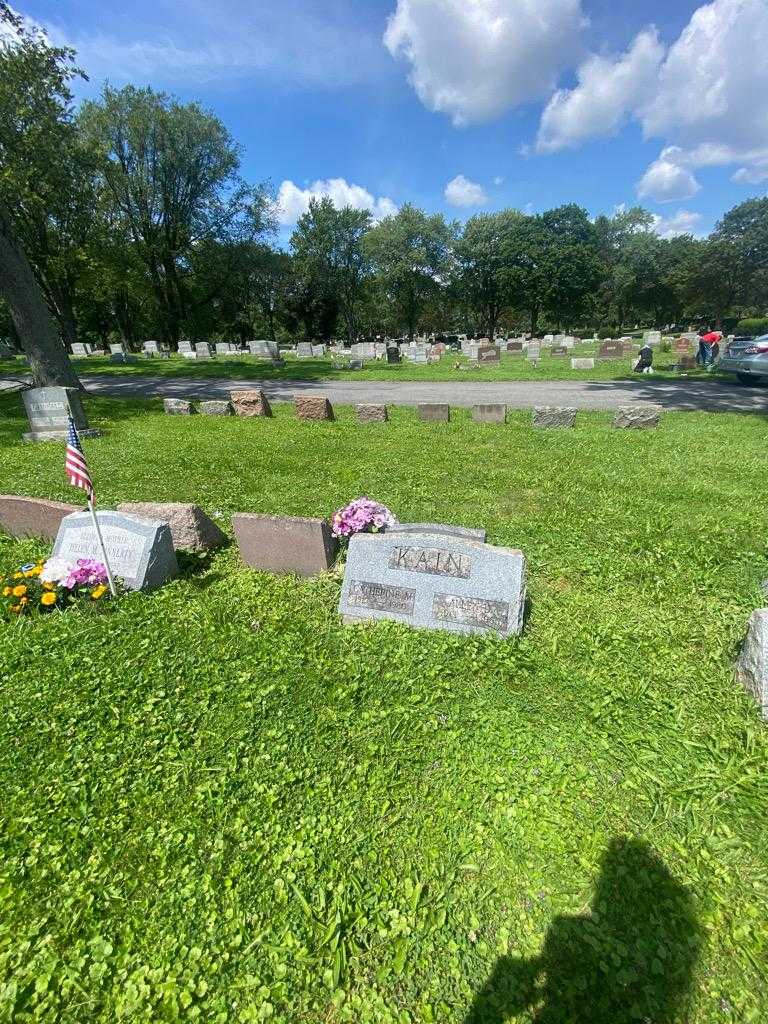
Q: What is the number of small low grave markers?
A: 9